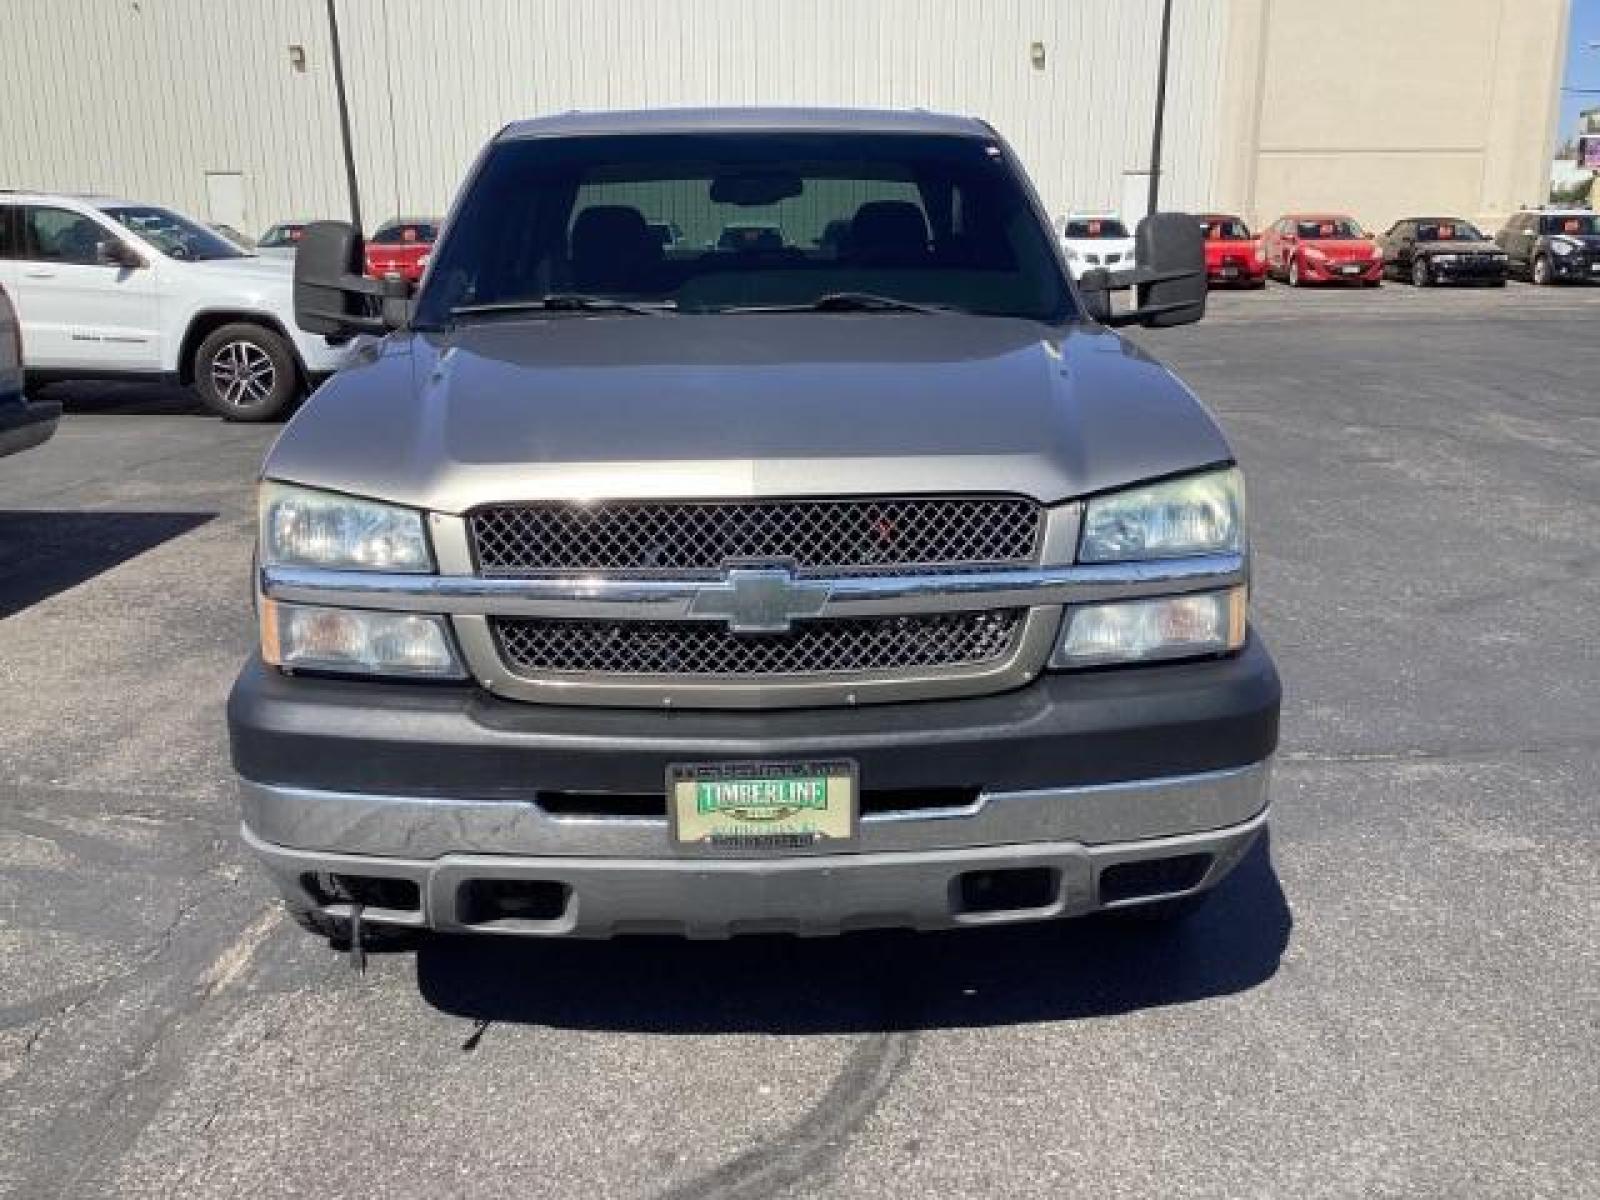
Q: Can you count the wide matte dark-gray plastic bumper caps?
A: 1